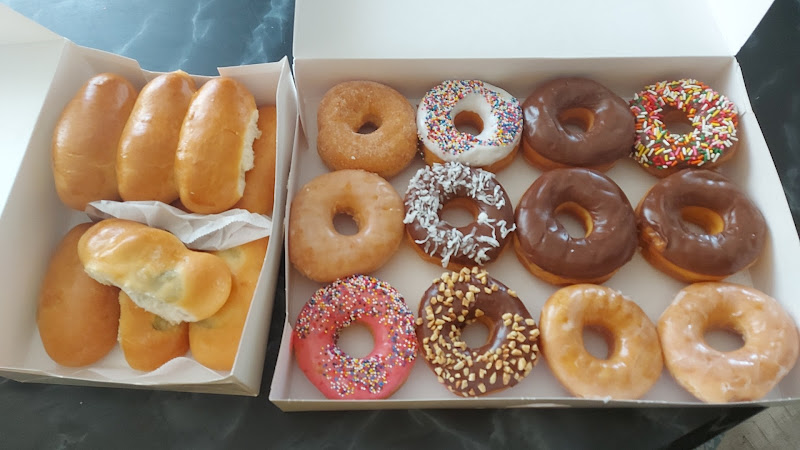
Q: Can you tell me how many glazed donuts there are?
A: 3